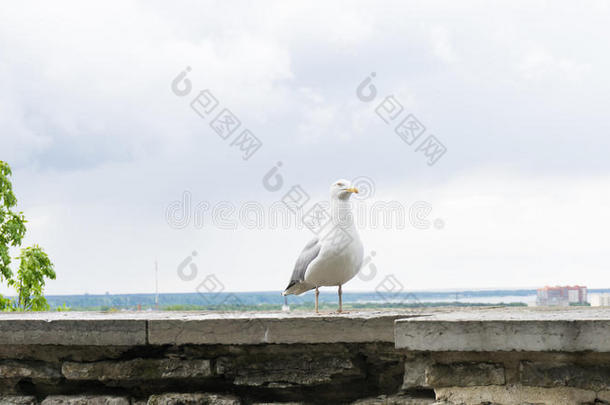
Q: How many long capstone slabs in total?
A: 3